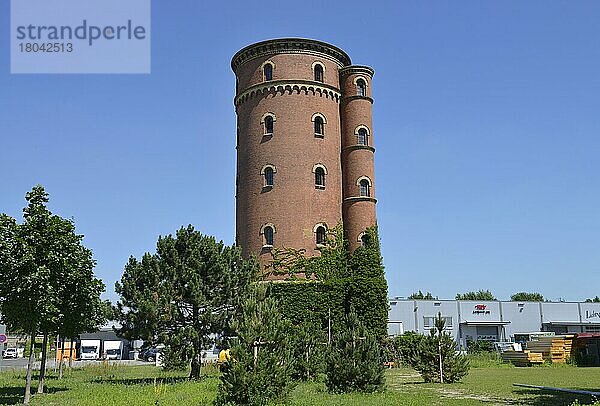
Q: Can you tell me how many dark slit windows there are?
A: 12